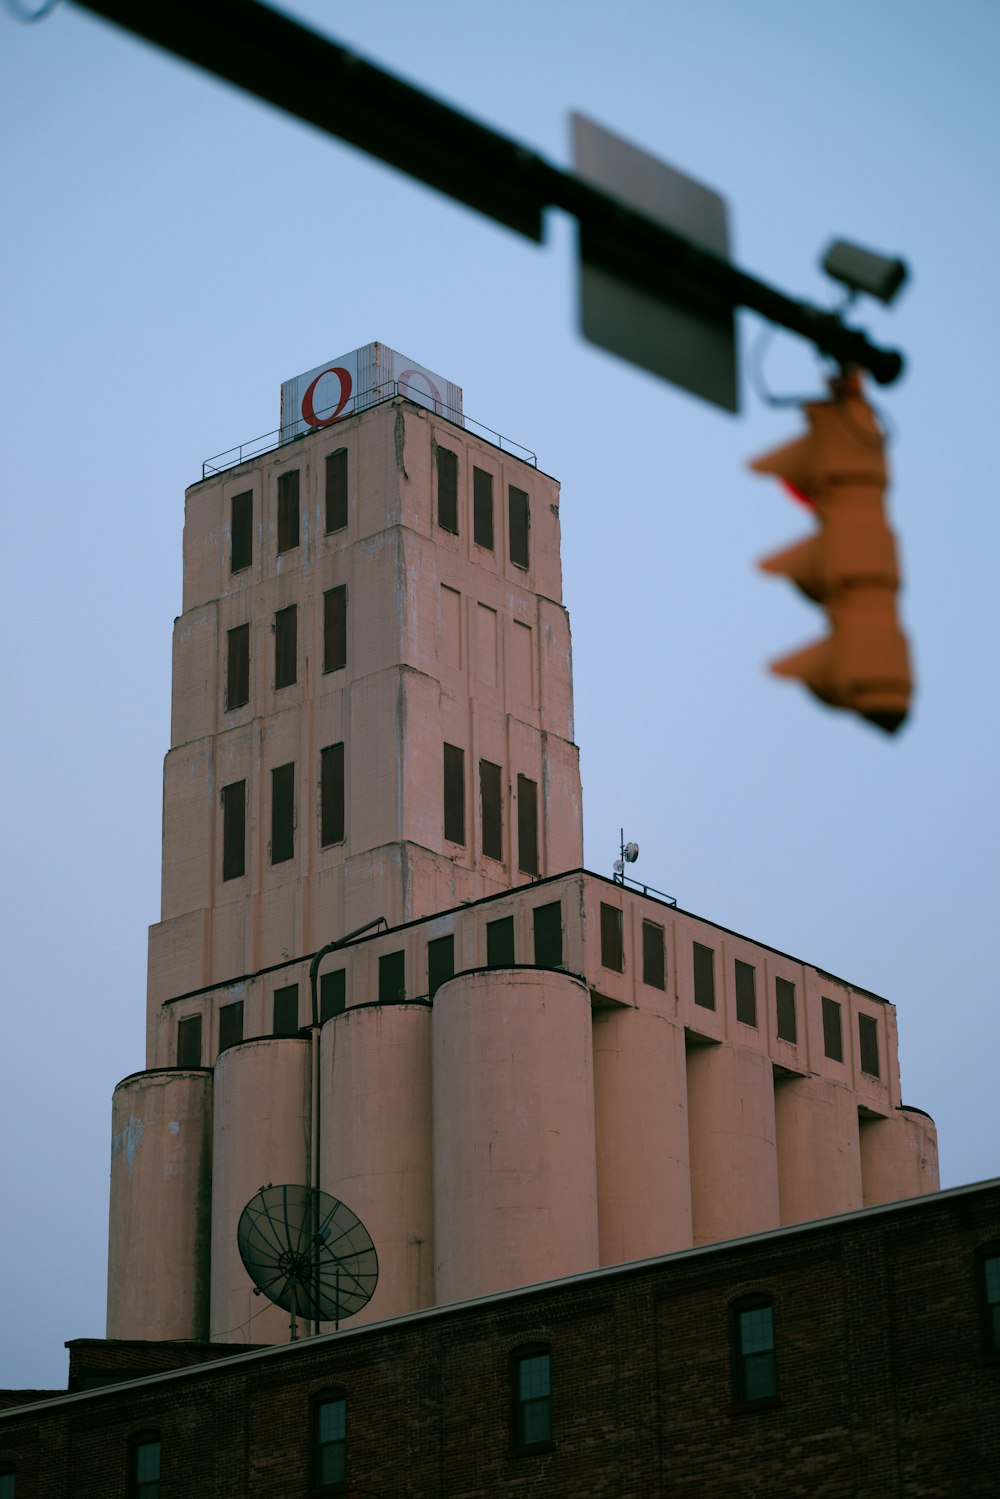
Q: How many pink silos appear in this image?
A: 8